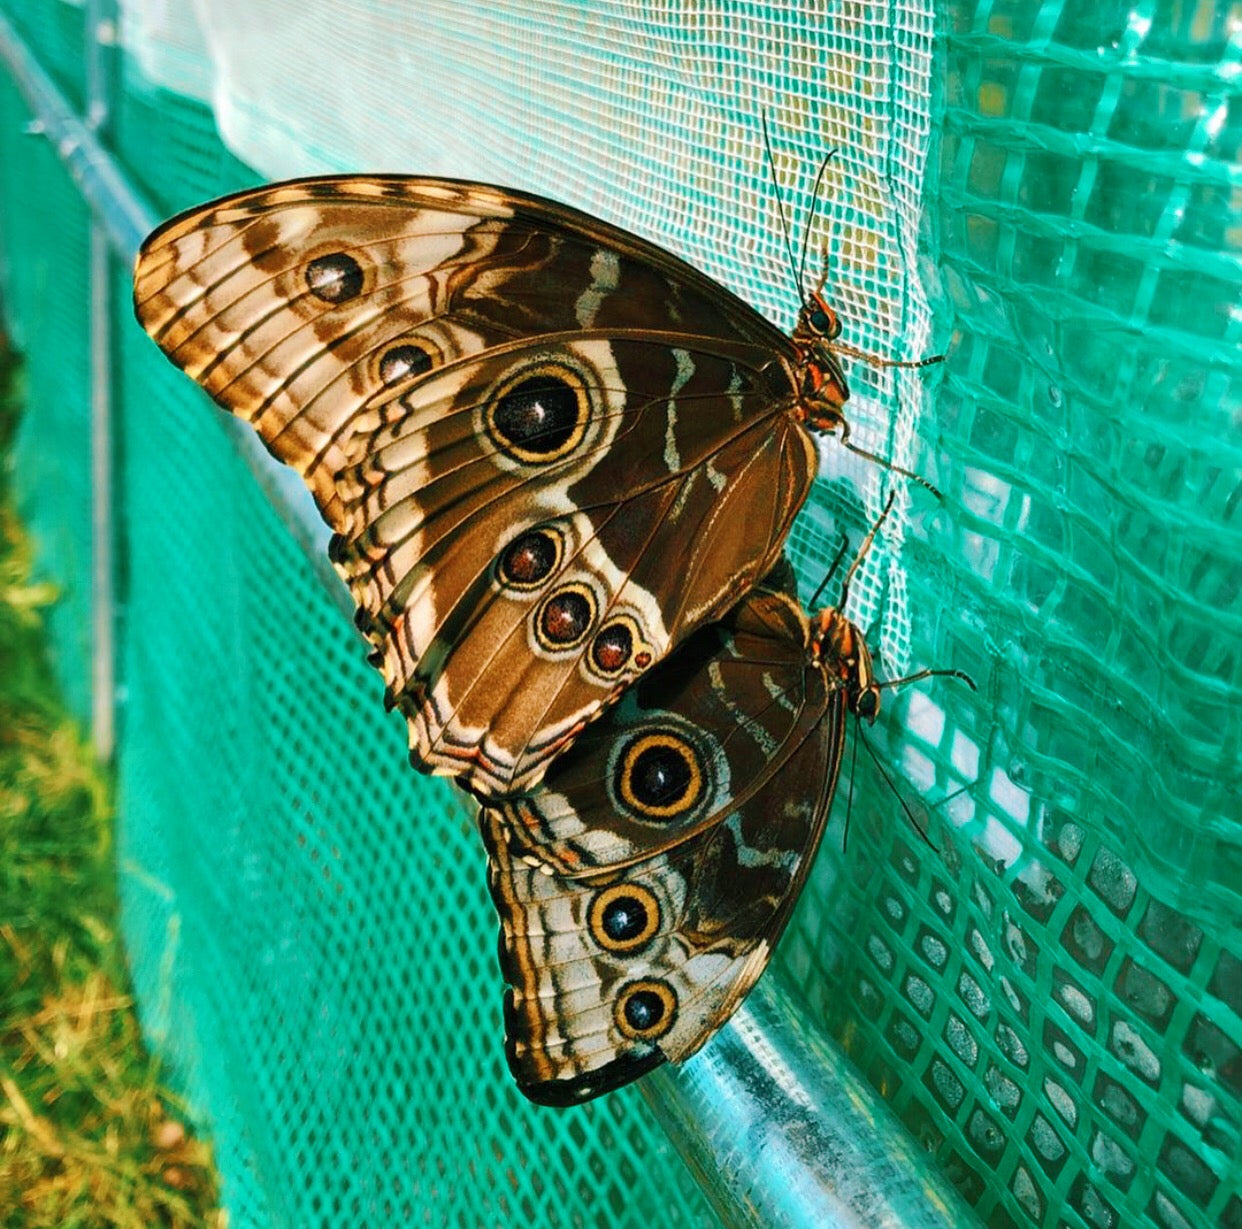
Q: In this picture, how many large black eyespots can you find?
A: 2